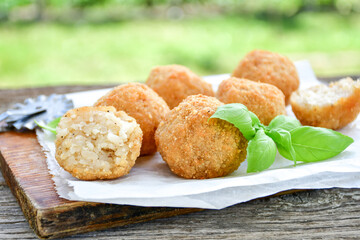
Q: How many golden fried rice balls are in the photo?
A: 7